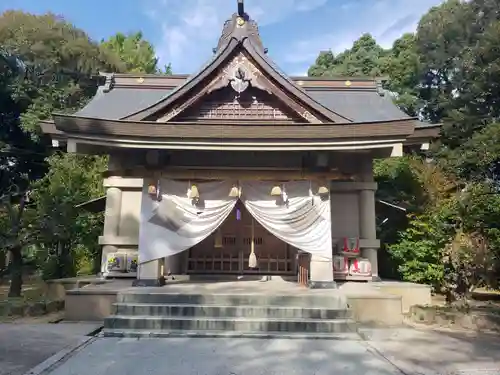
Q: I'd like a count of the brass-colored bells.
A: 5